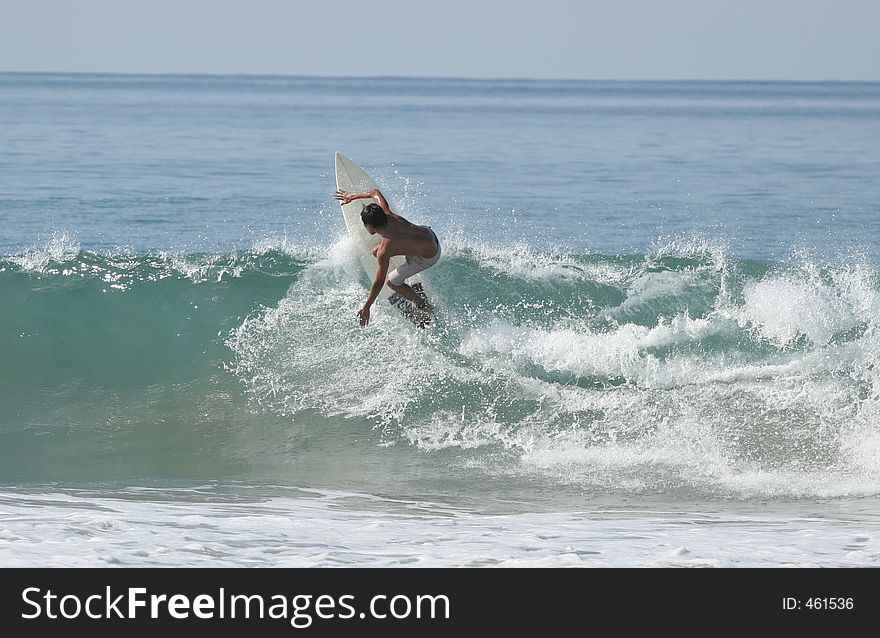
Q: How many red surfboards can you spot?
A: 0